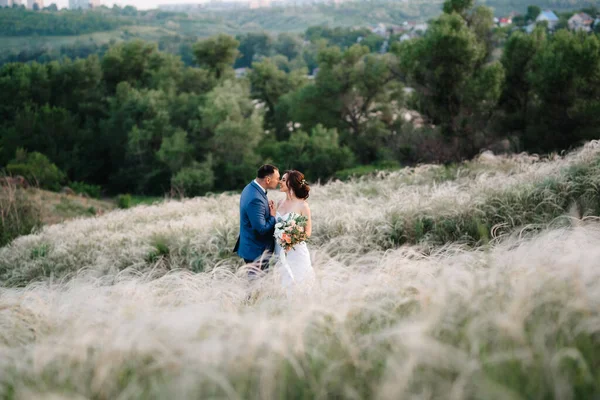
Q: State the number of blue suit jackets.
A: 1